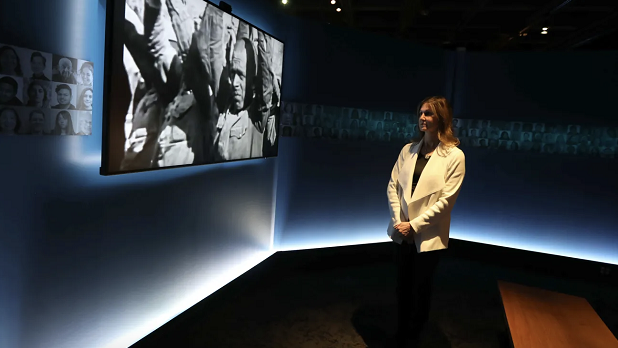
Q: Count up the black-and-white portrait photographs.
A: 12